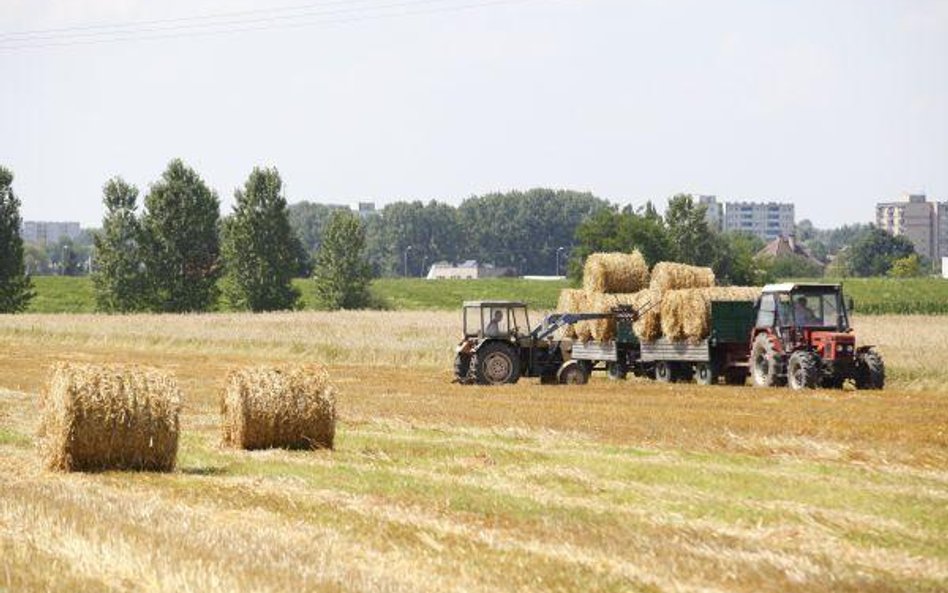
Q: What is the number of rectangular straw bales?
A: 0